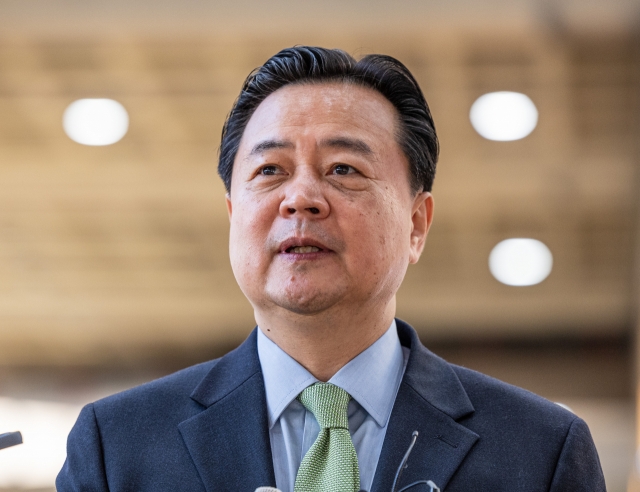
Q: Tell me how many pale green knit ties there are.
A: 1